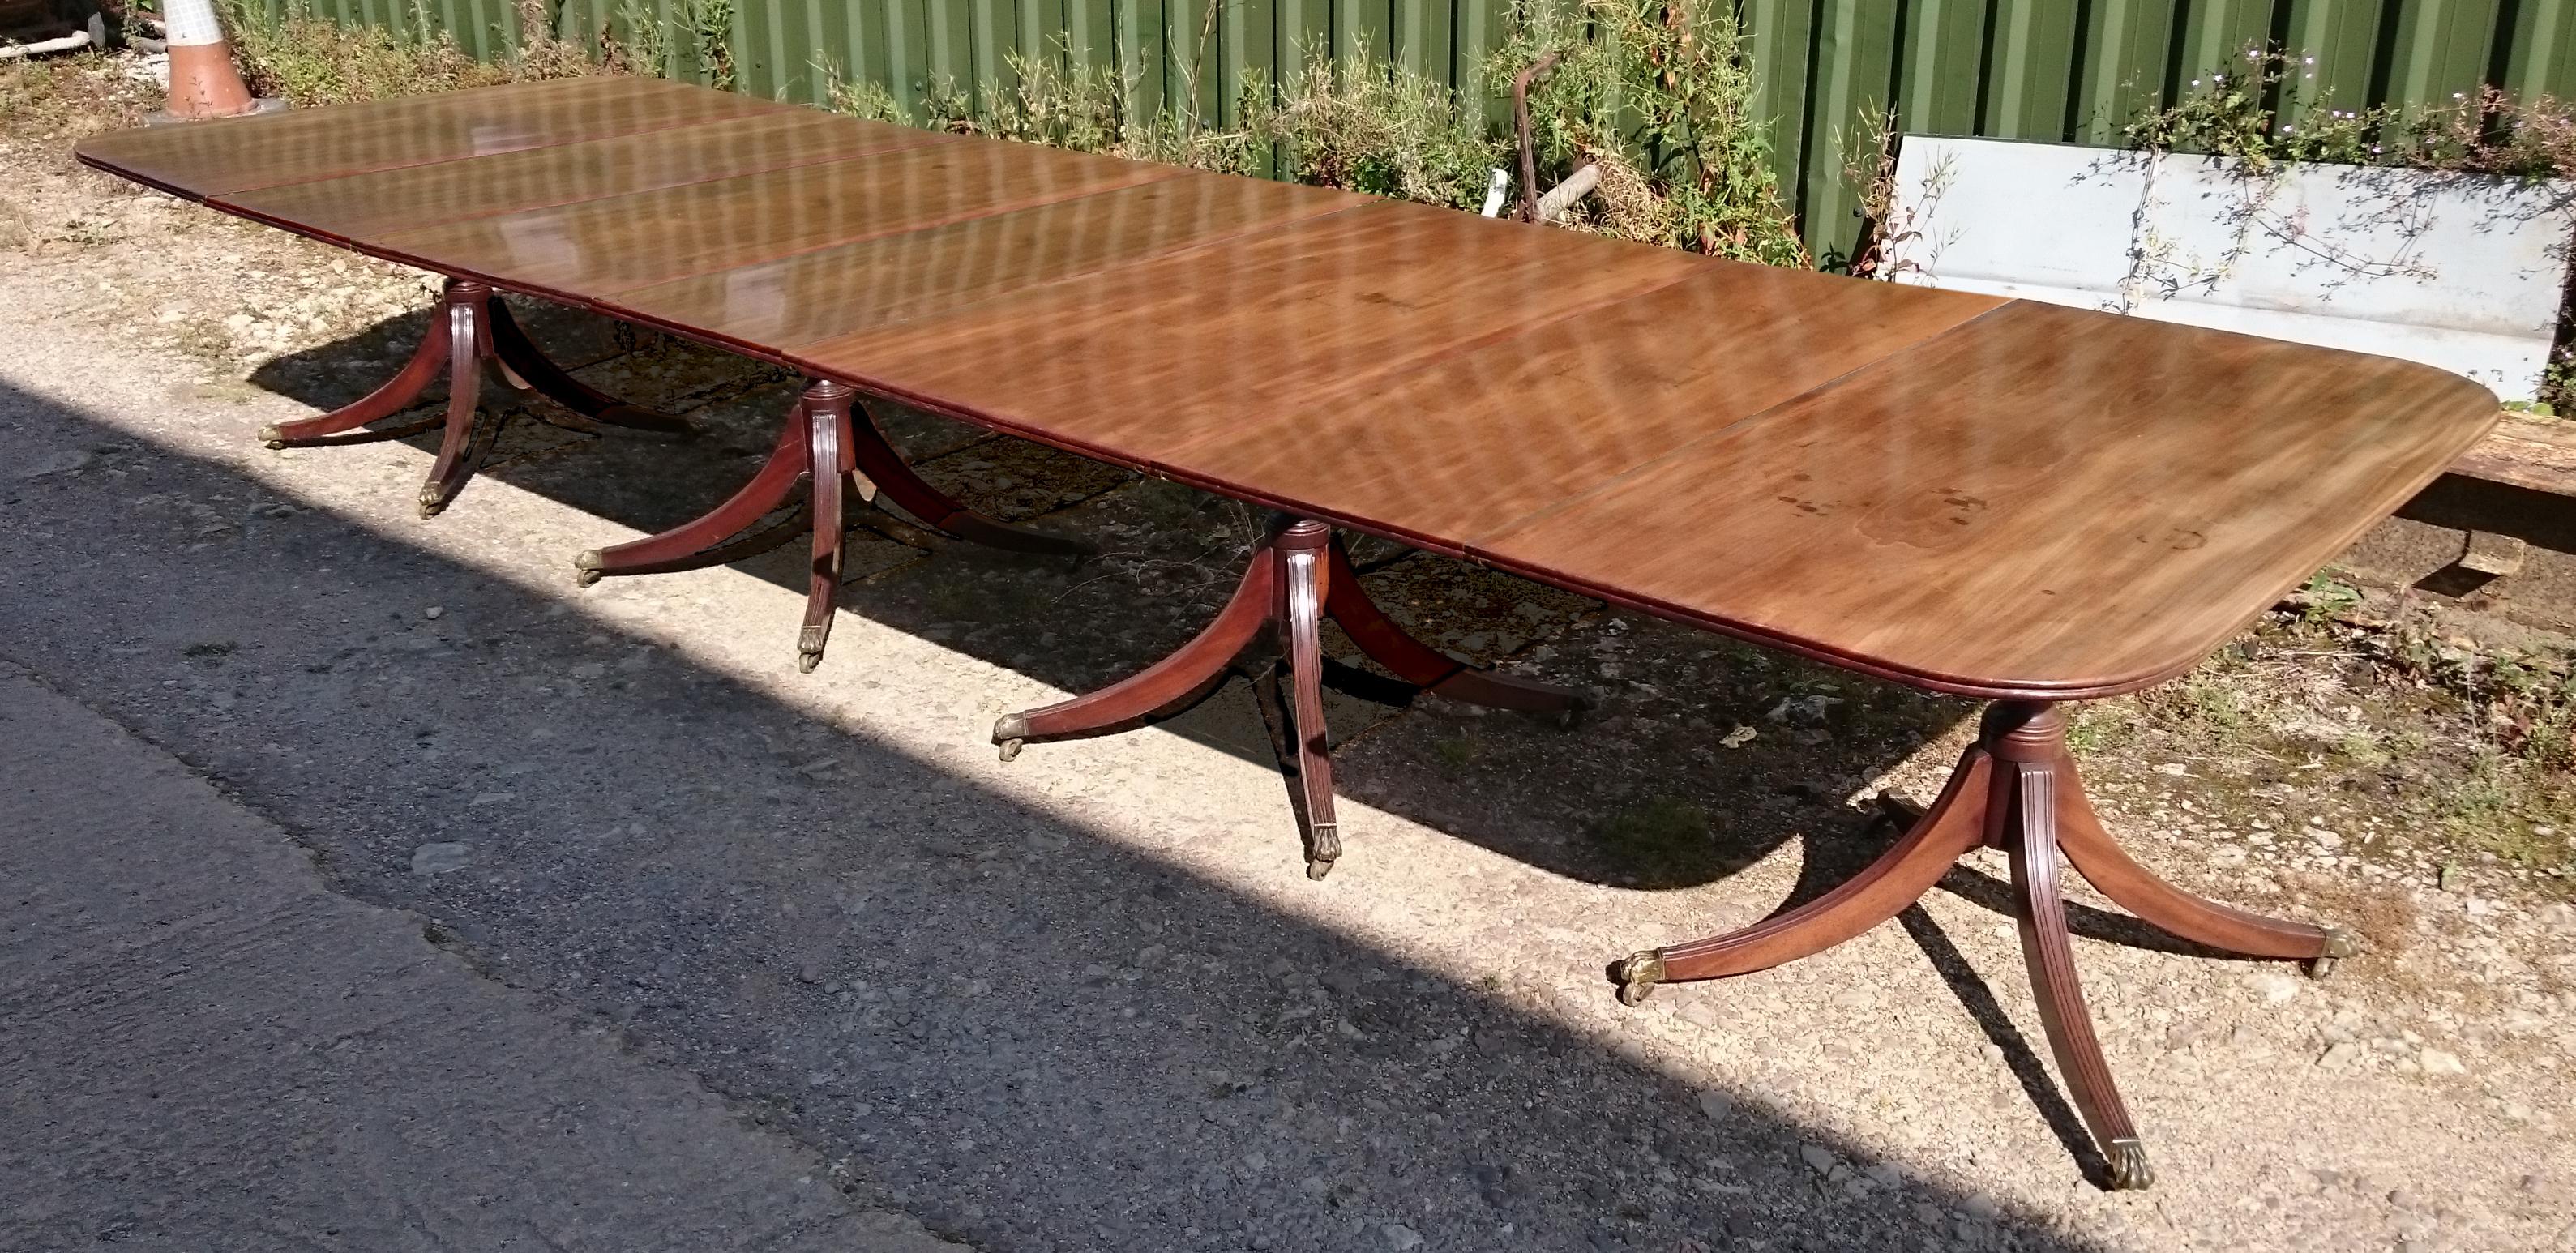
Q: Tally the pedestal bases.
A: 4